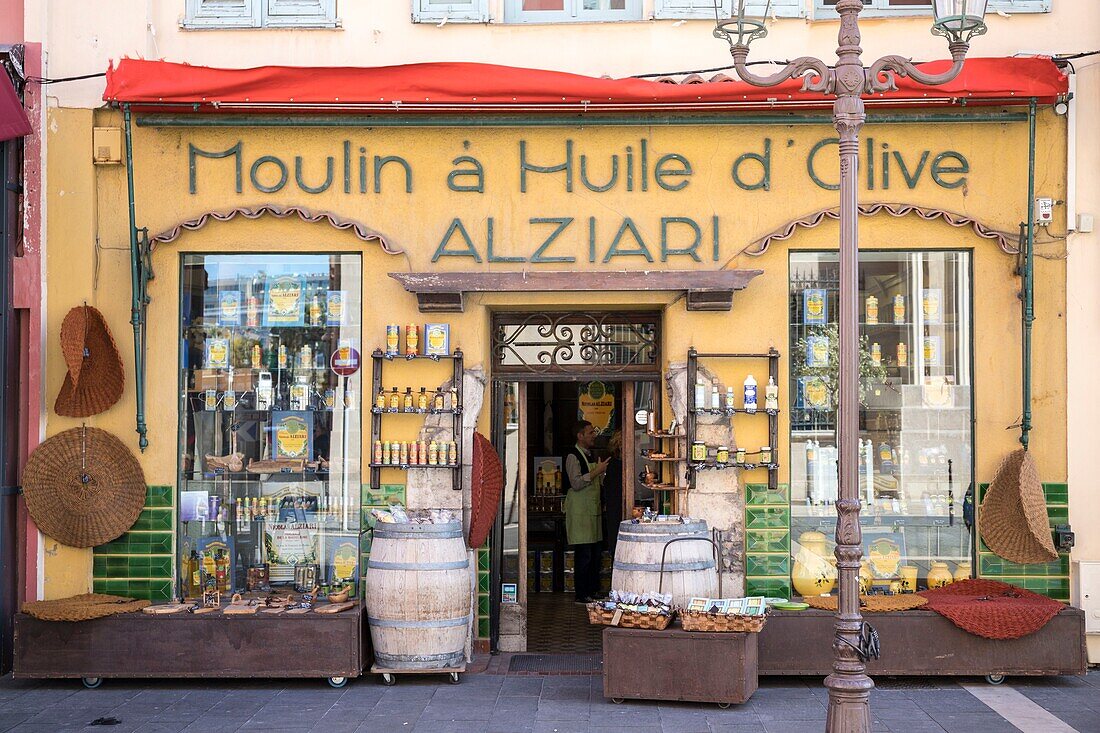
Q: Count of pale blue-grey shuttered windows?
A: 3